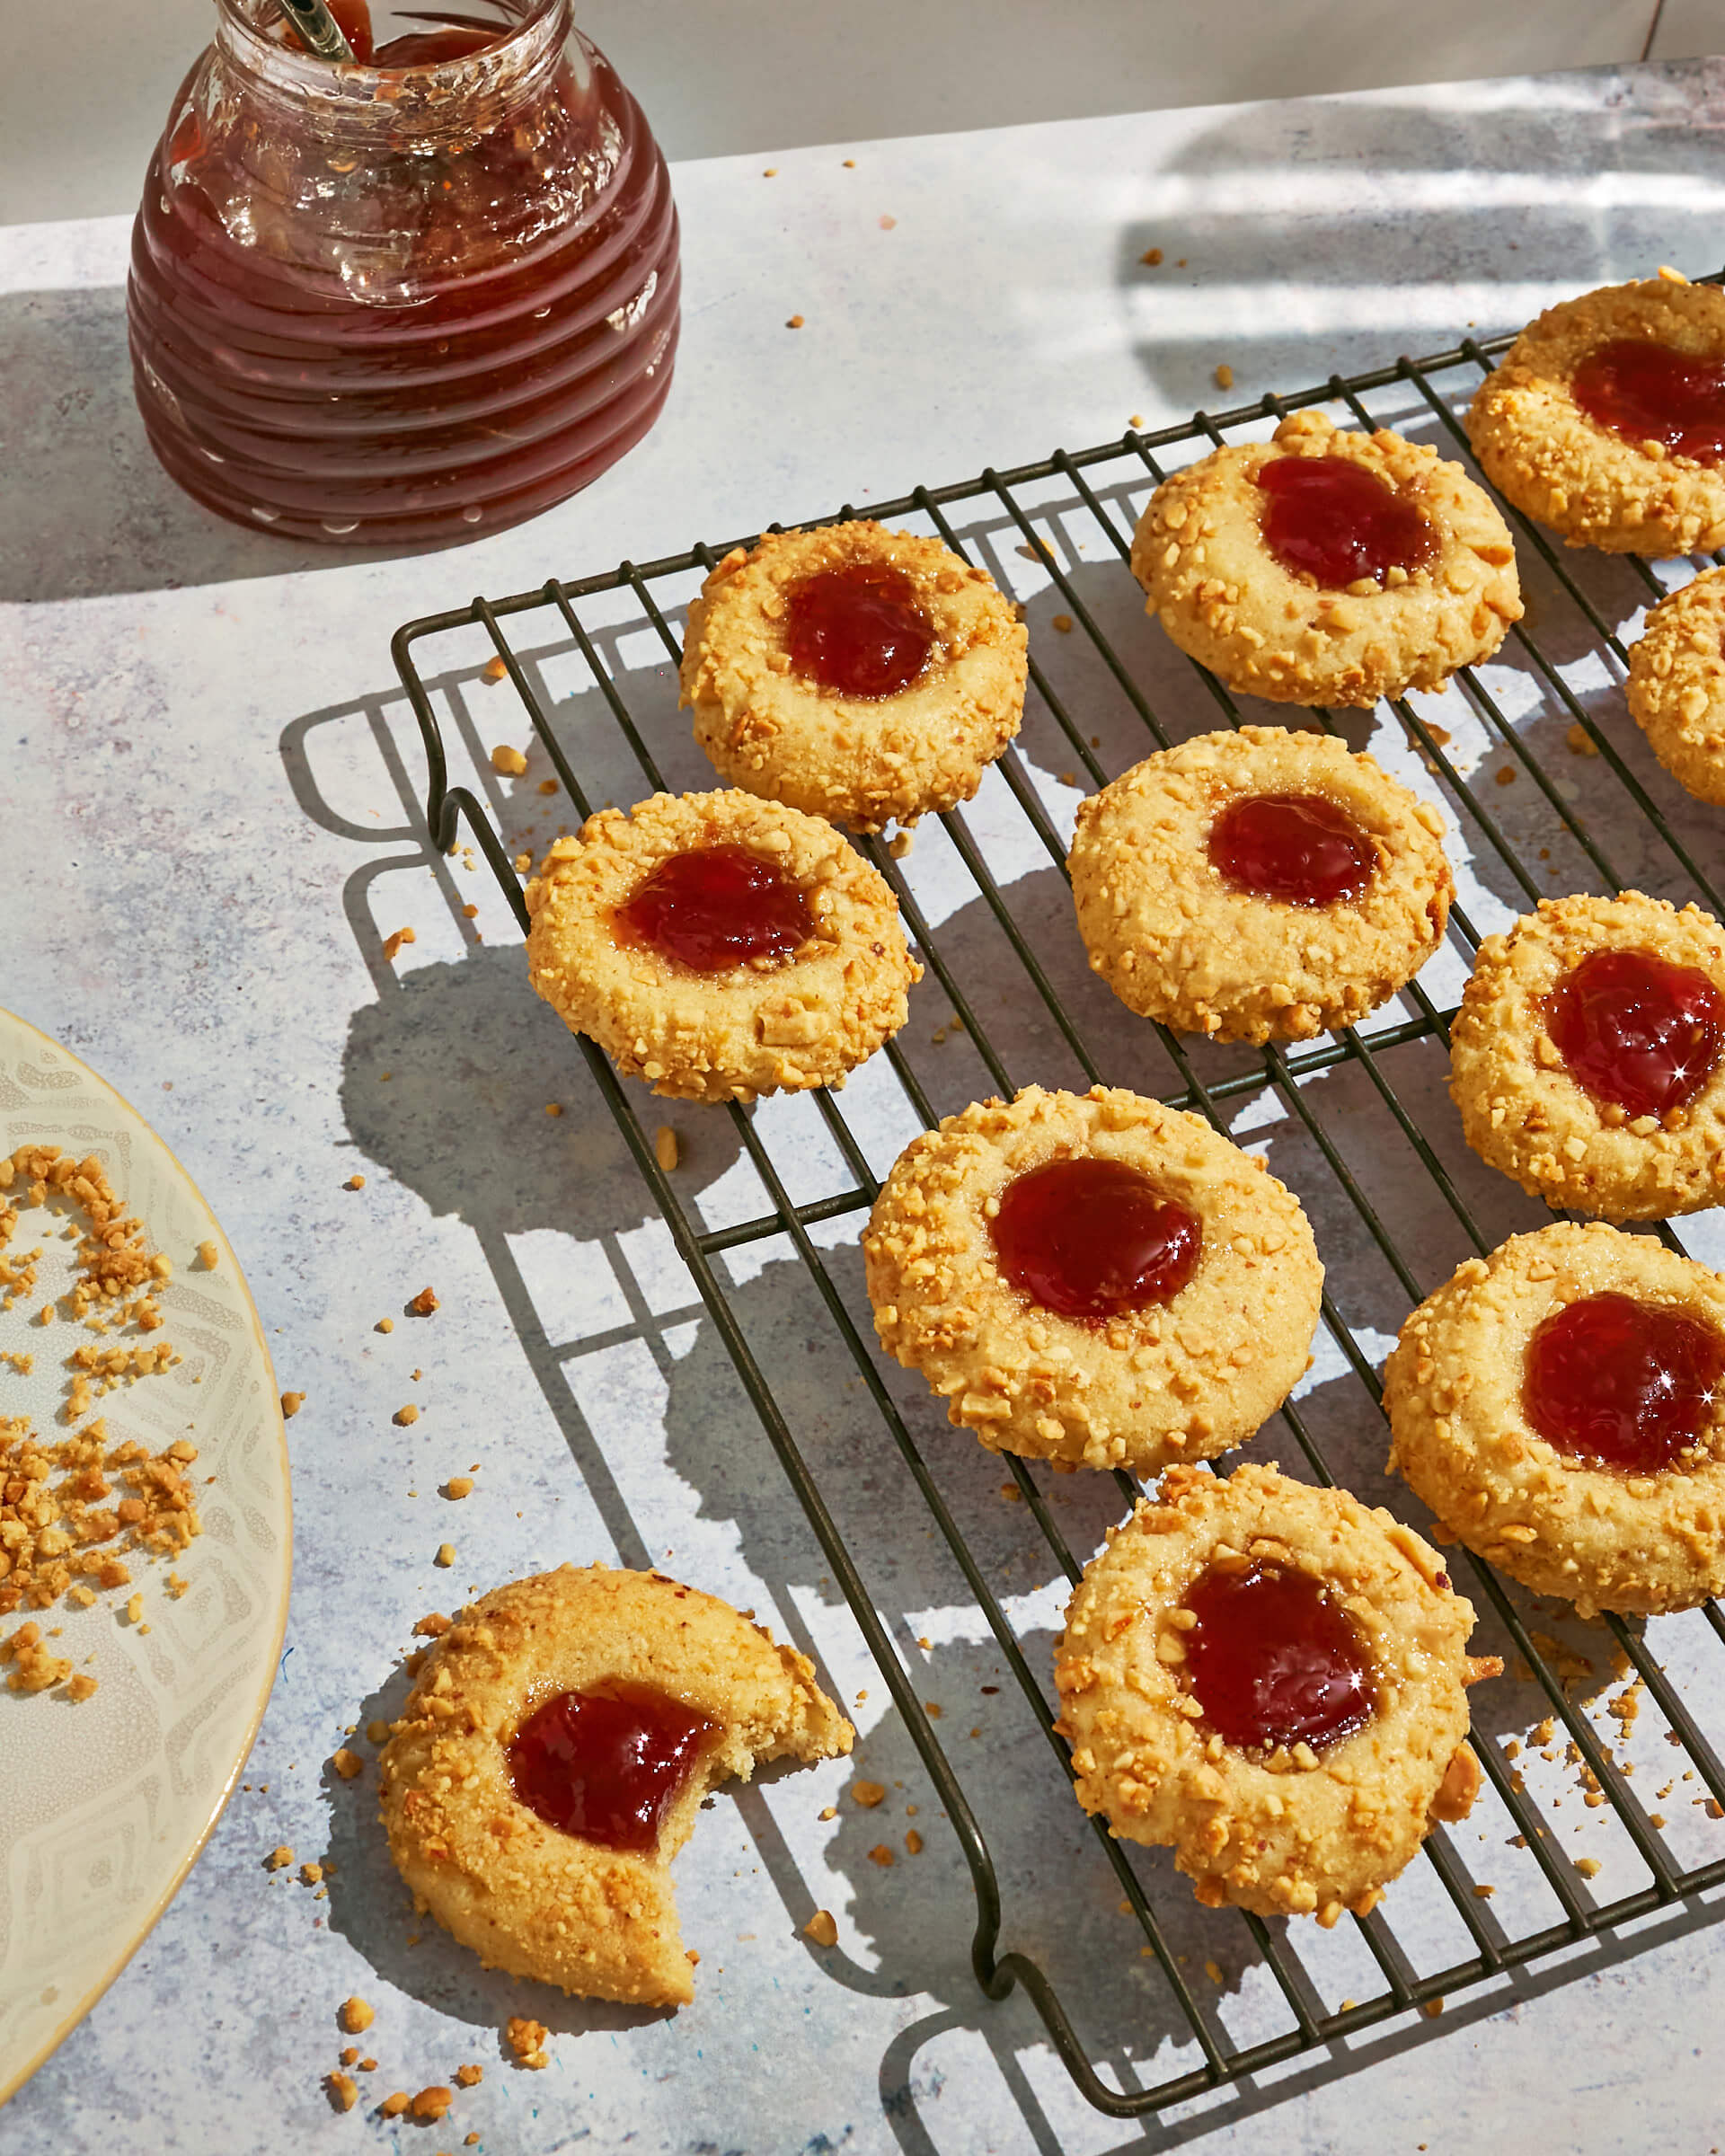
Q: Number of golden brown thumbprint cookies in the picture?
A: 11